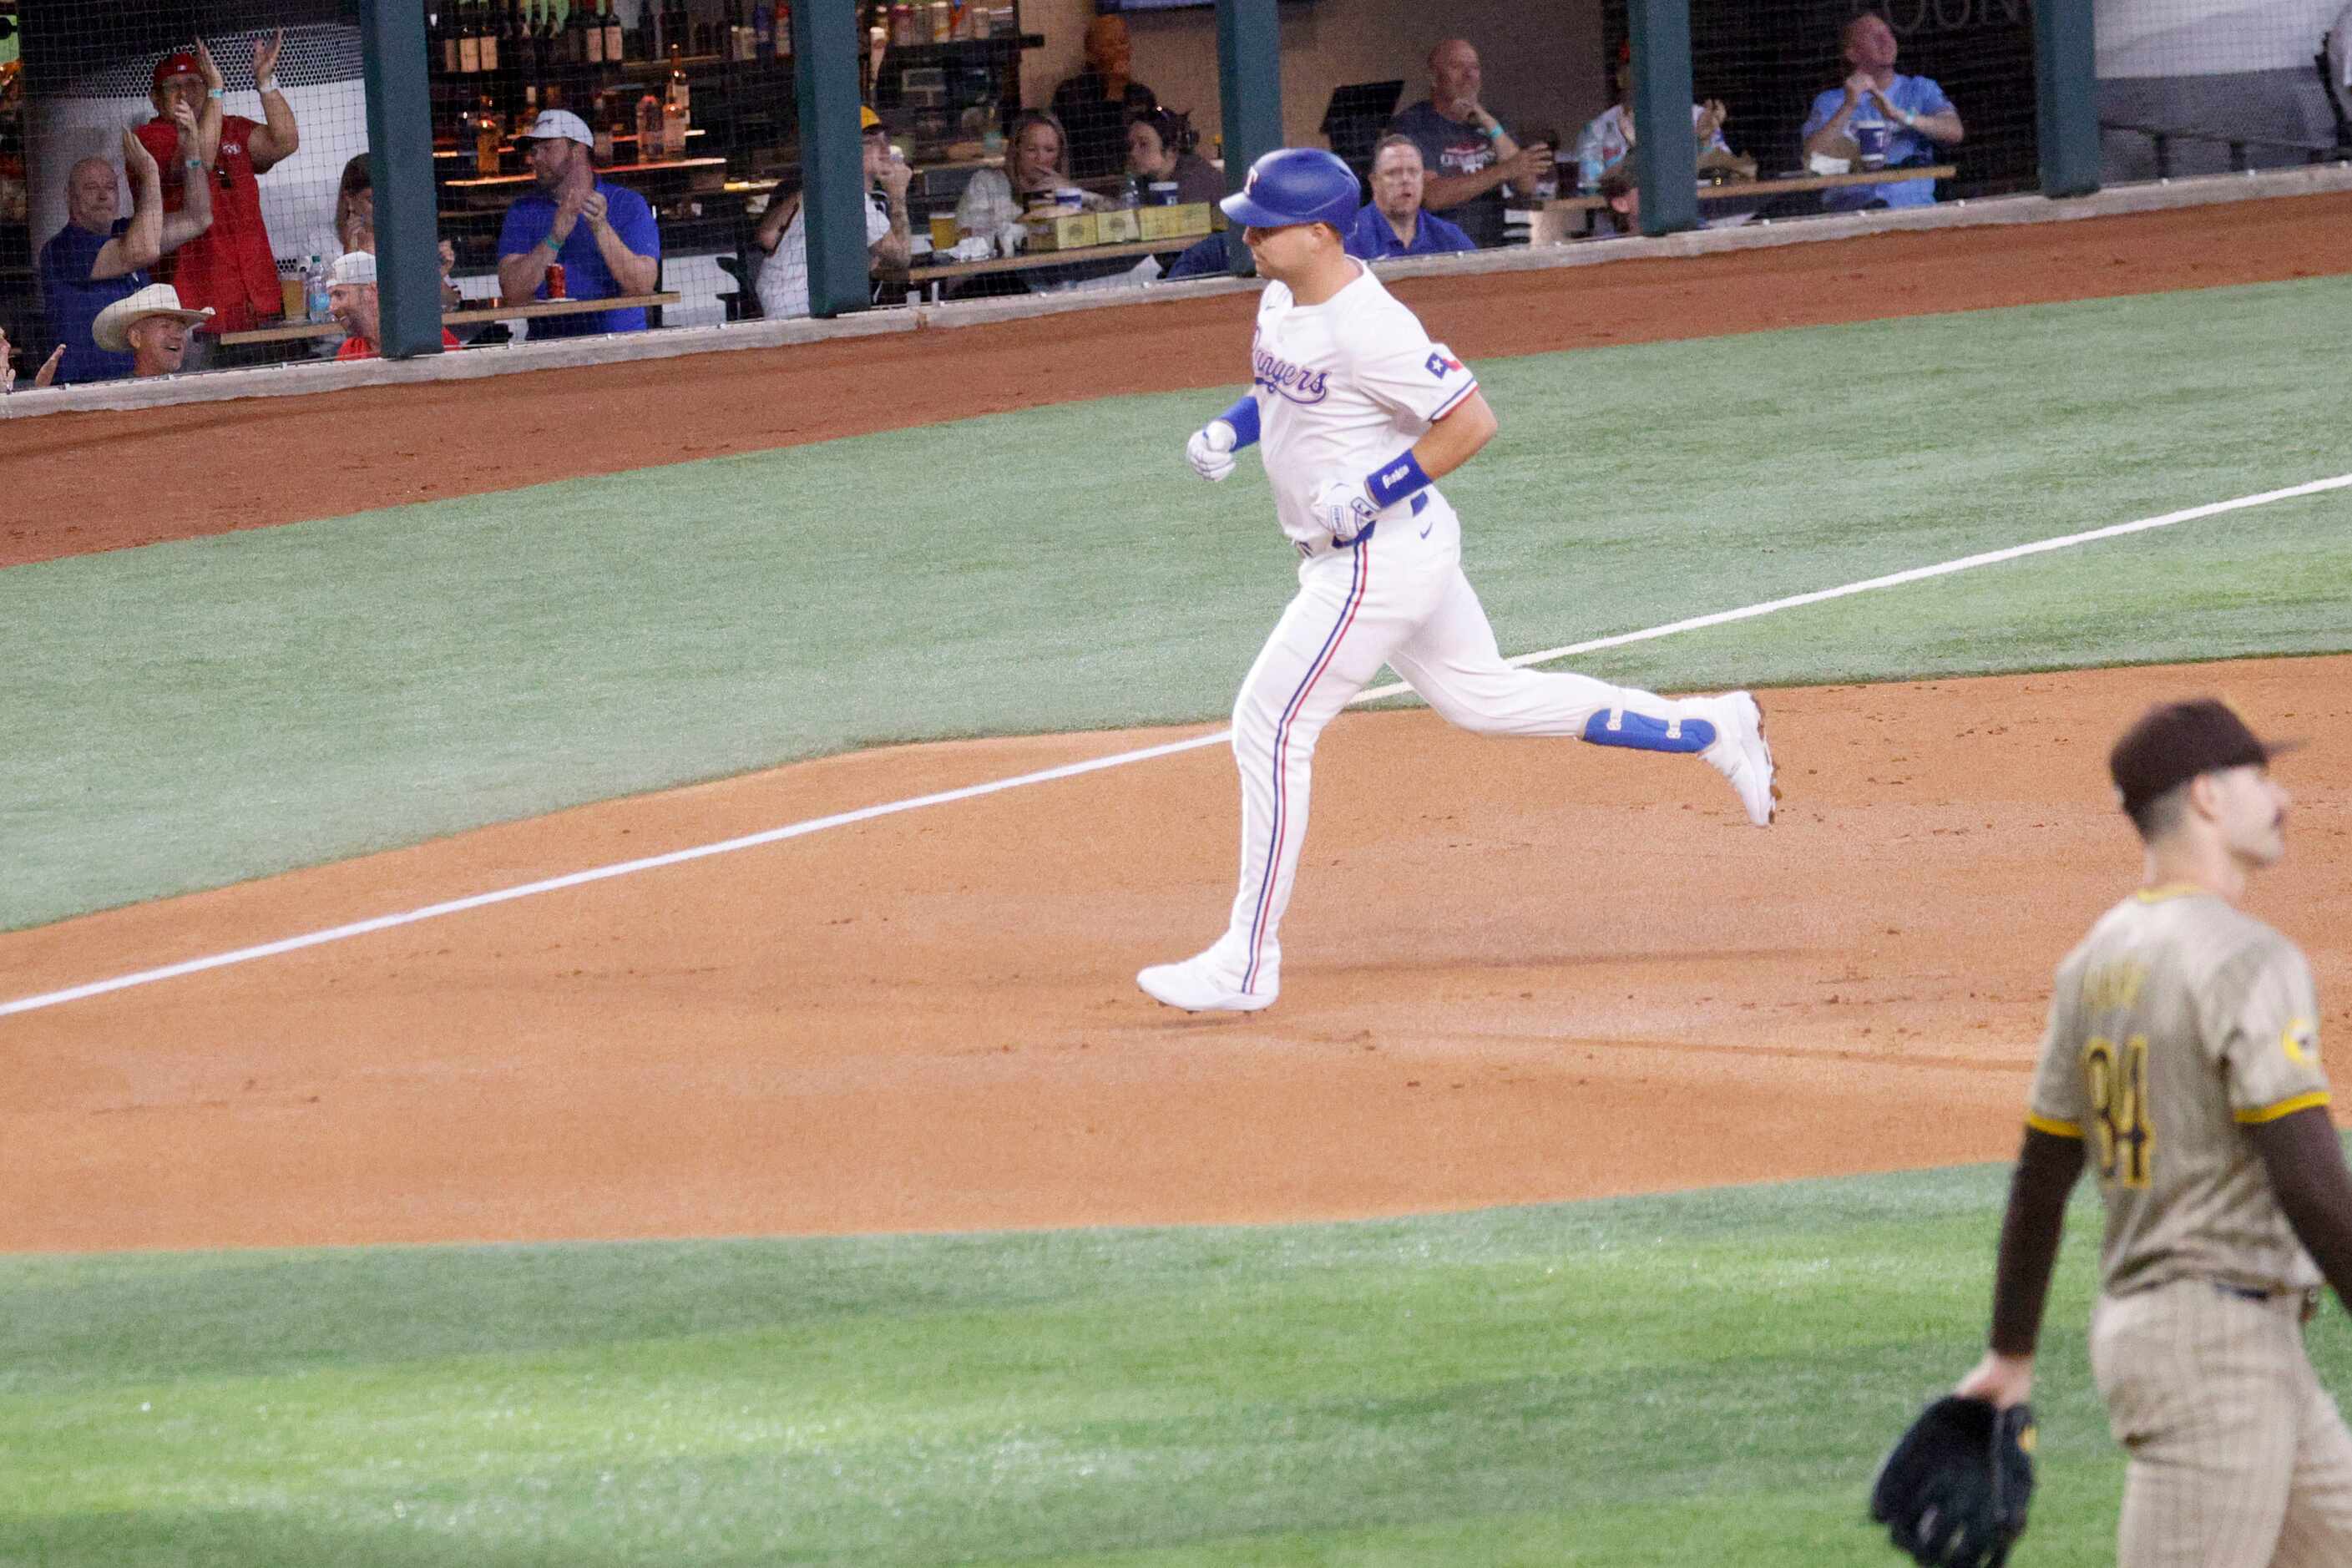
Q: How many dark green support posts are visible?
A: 5